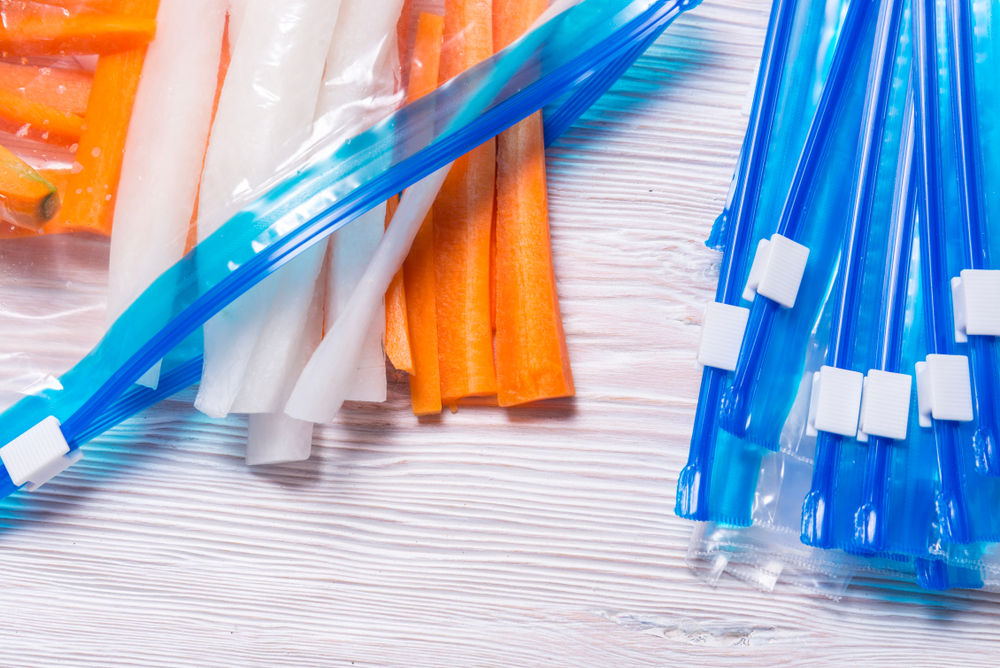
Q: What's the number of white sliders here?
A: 7